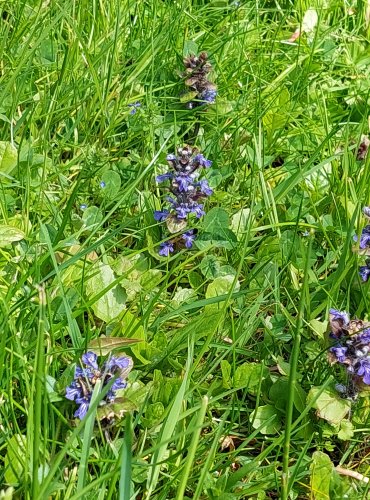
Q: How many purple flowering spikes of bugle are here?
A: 5